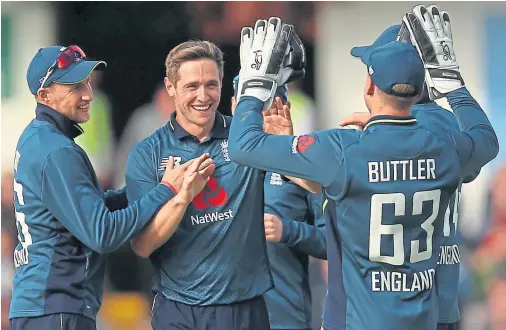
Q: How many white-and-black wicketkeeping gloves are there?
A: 2